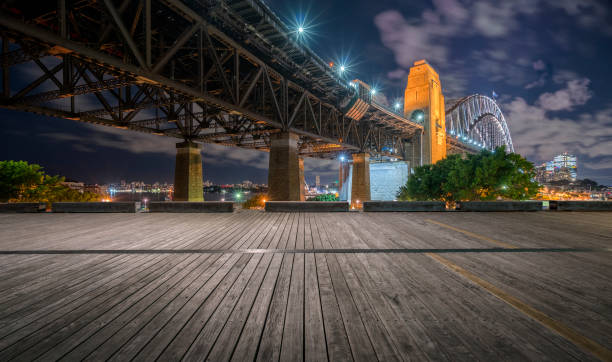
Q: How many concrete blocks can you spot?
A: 7